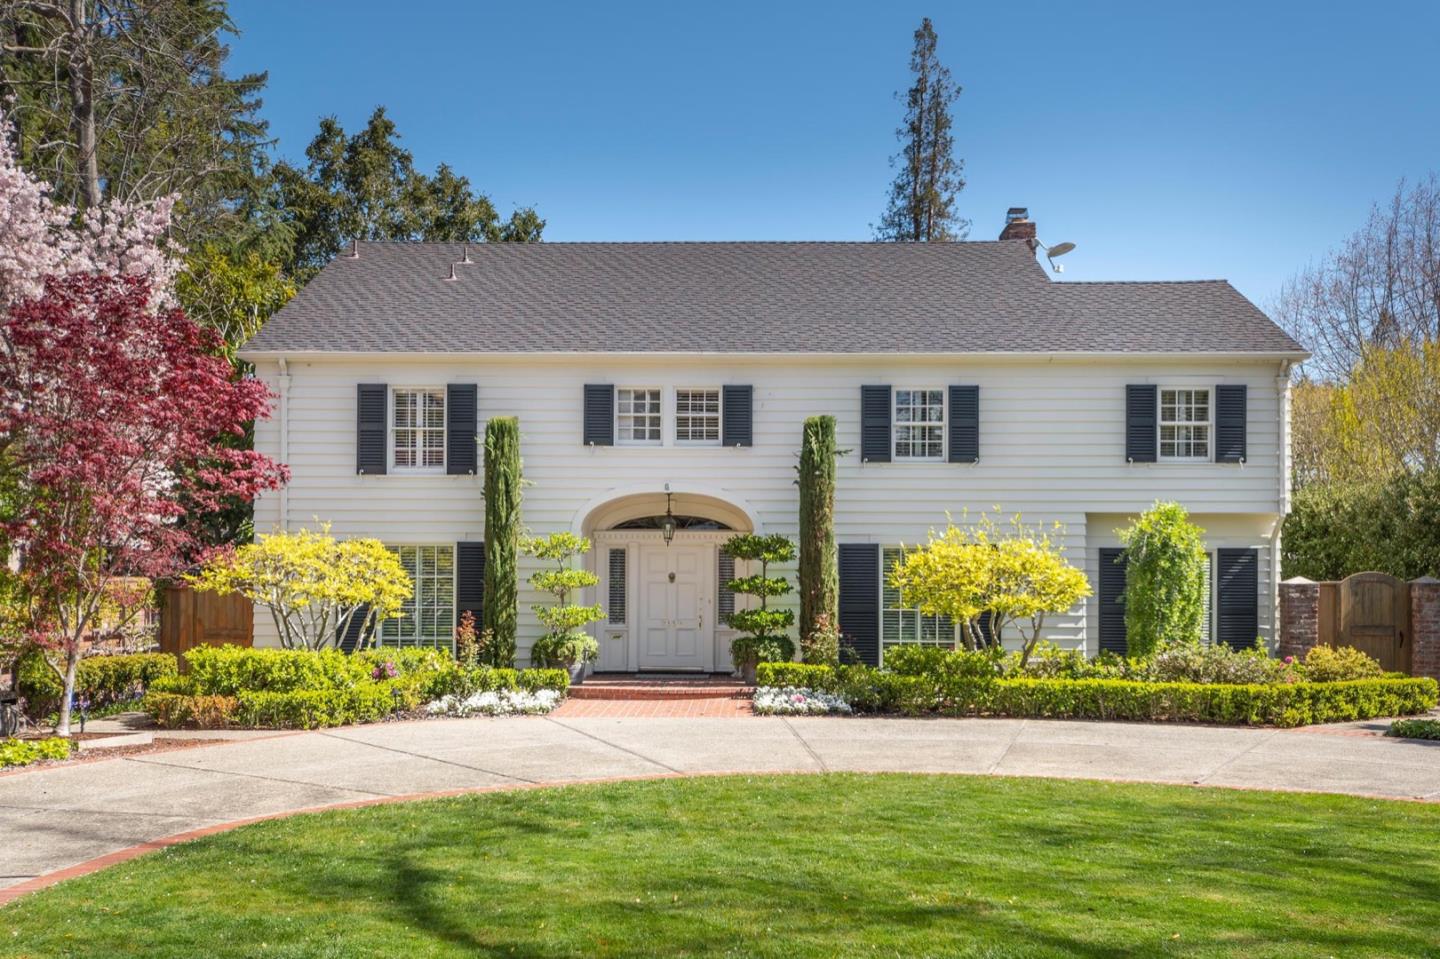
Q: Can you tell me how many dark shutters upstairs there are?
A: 8